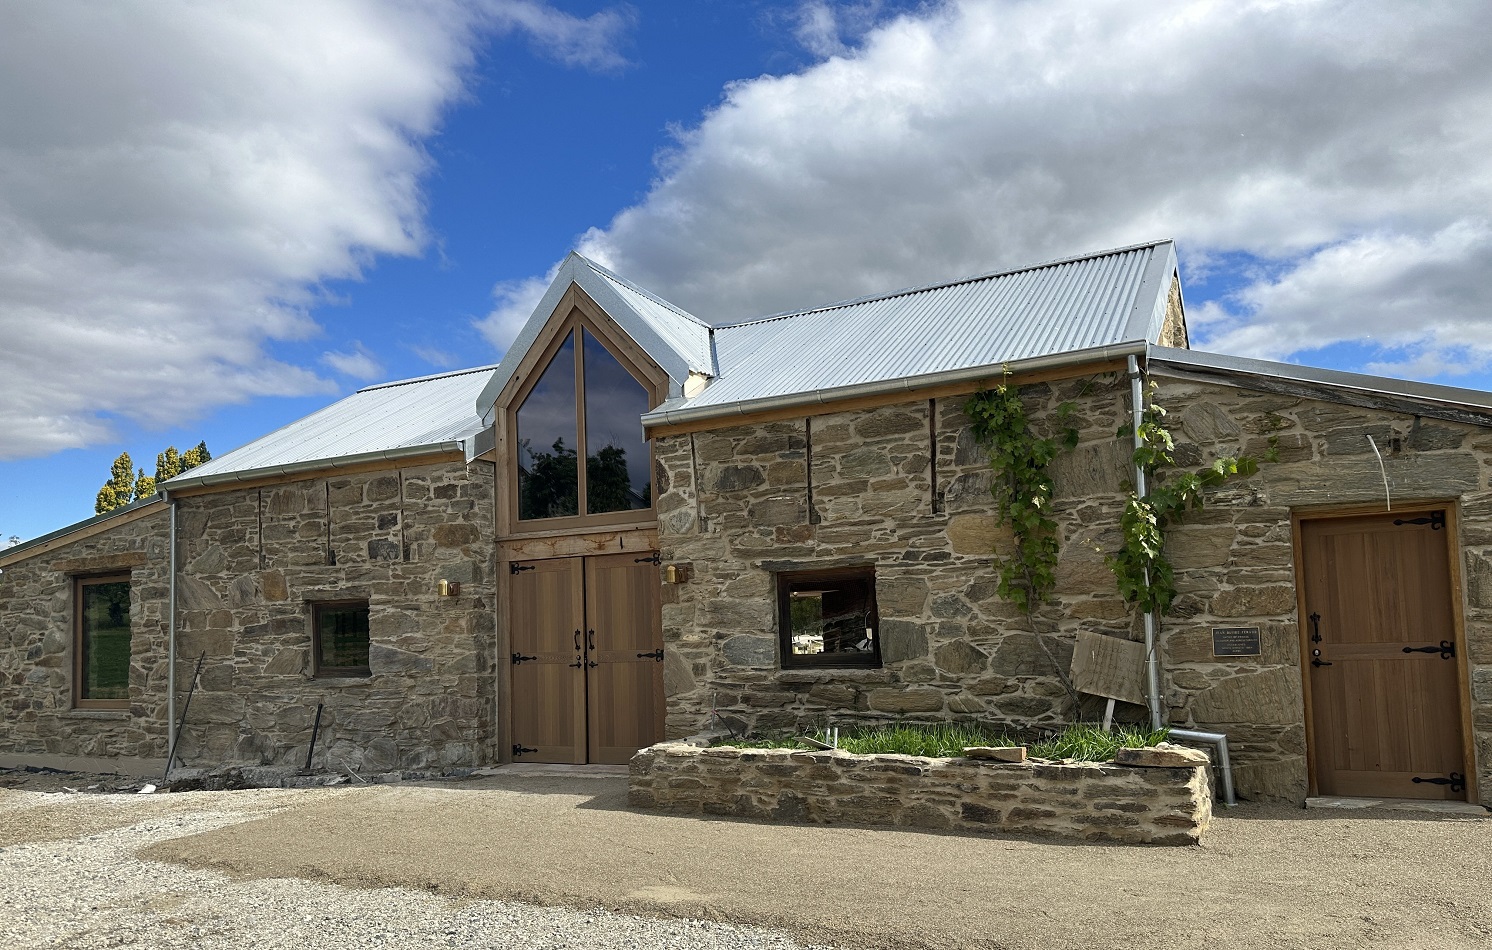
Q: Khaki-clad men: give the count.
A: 0